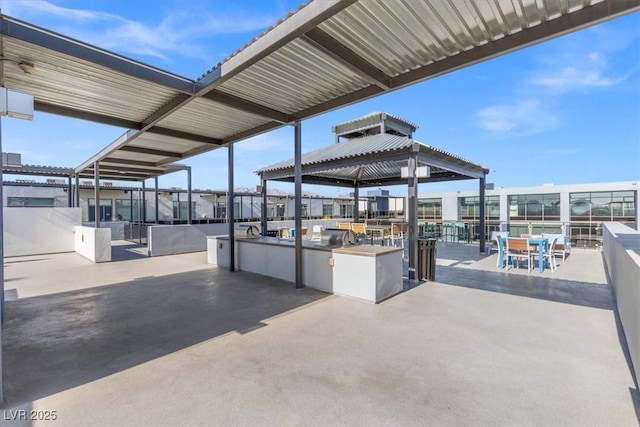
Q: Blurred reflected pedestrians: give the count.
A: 0